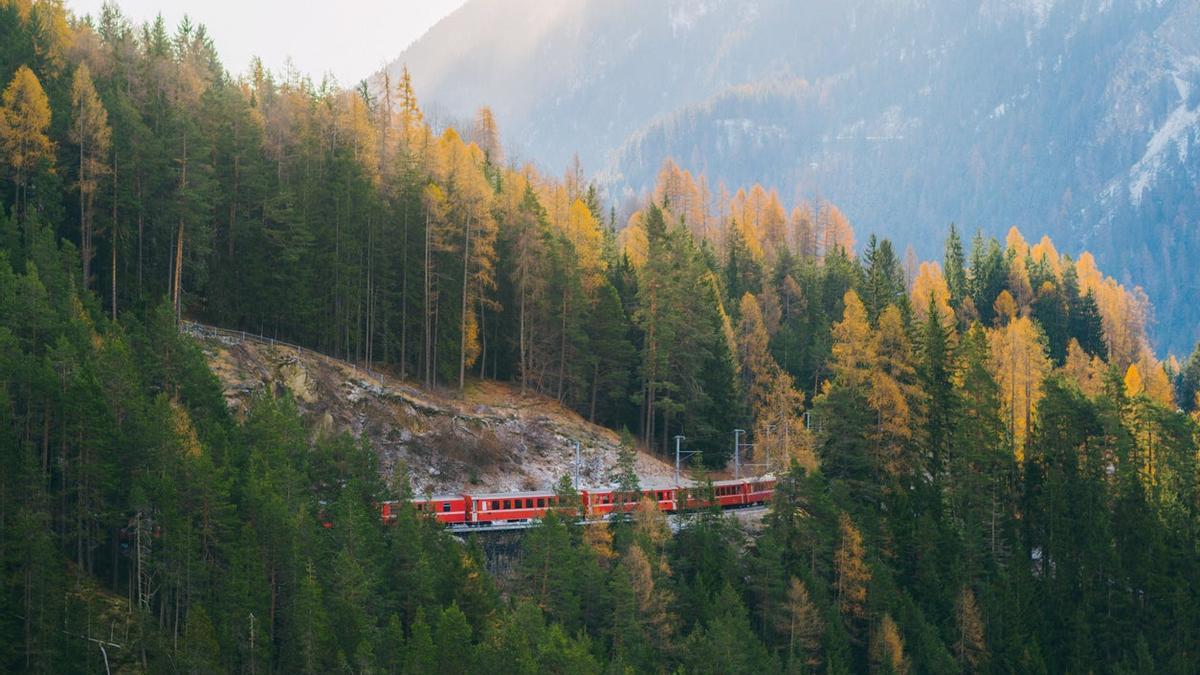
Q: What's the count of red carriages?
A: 5